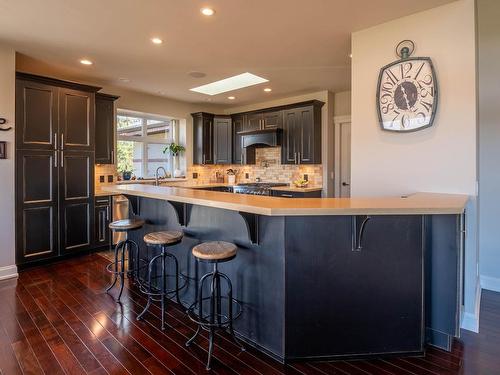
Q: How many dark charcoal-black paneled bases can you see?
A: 1